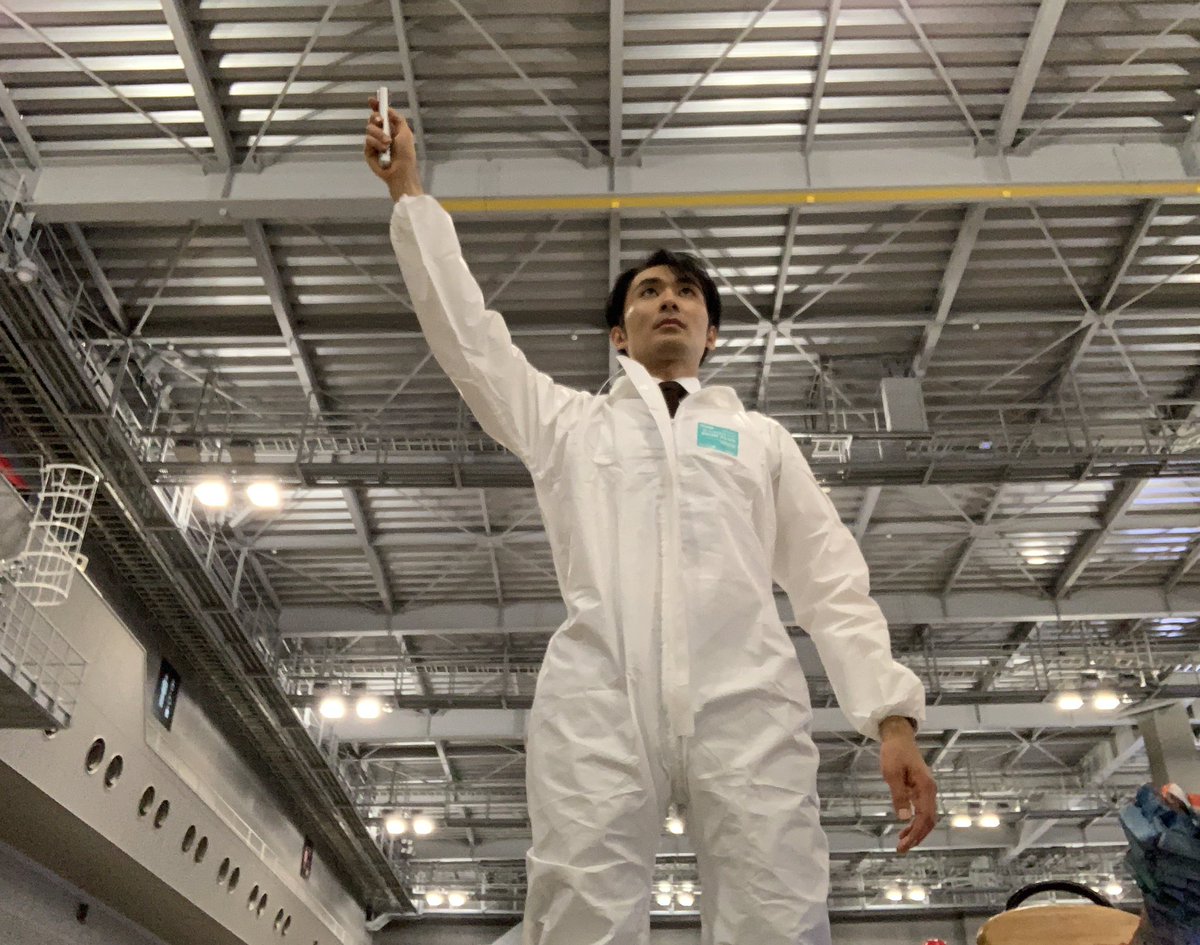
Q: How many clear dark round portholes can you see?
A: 12